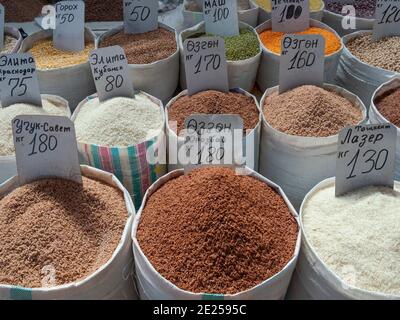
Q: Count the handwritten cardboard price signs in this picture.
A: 12